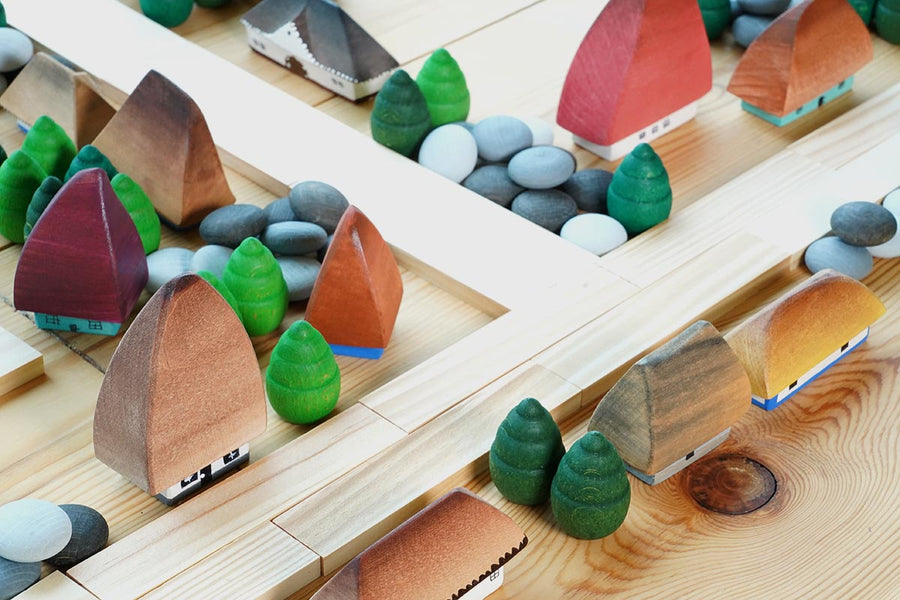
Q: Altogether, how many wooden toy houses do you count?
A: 11